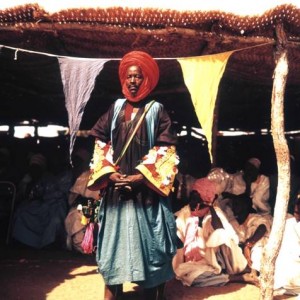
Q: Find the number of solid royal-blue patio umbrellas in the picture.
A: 0